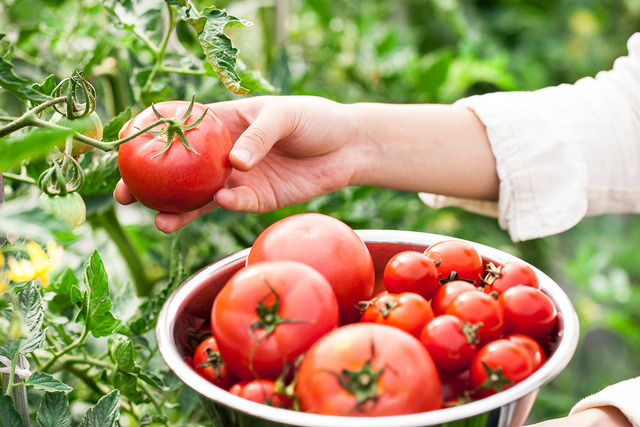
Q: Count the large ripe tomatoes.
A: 4